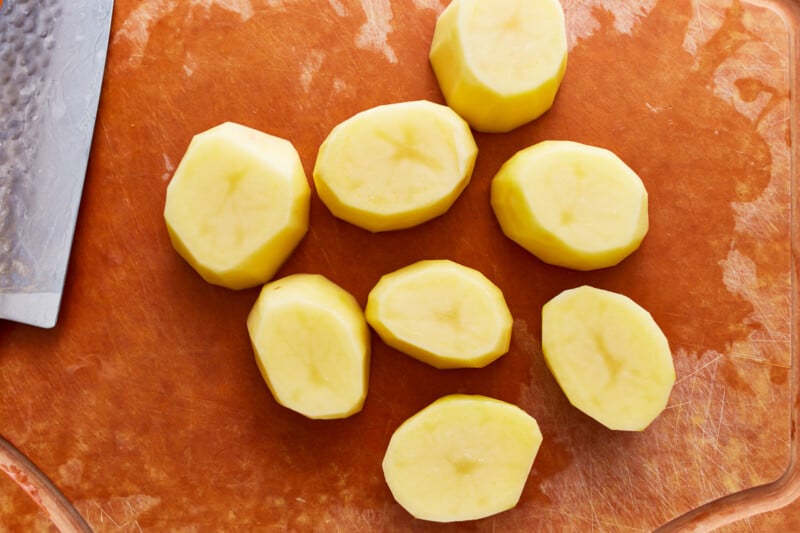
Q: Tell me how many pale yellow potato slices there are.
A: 8